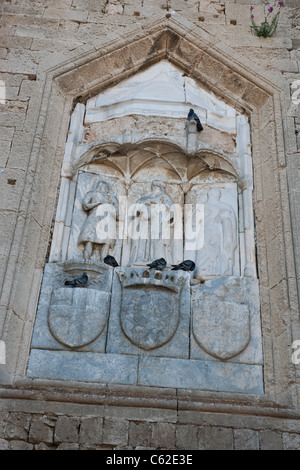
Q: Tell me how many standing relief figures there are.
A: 3